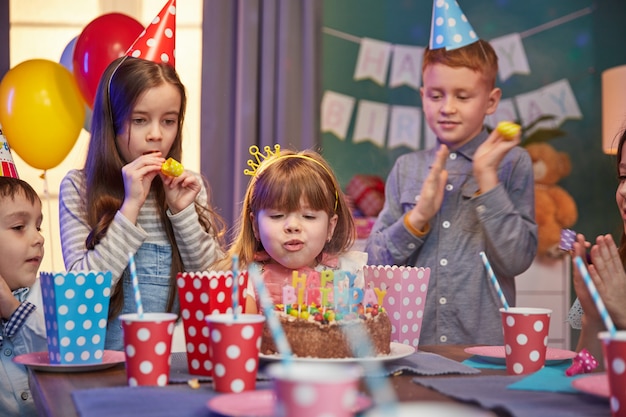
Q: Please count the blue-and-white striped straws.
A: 6